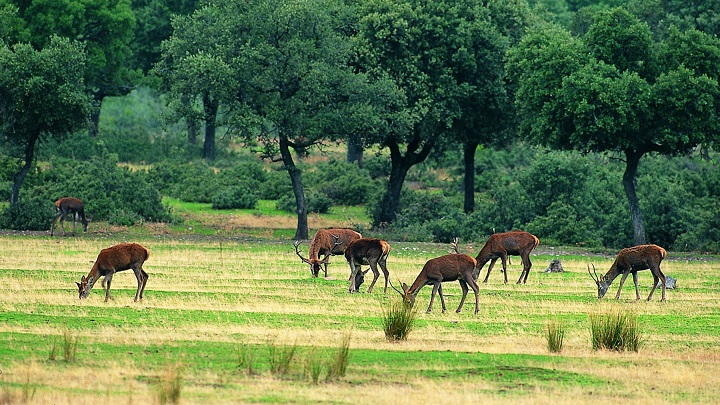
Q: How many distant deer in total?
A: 1